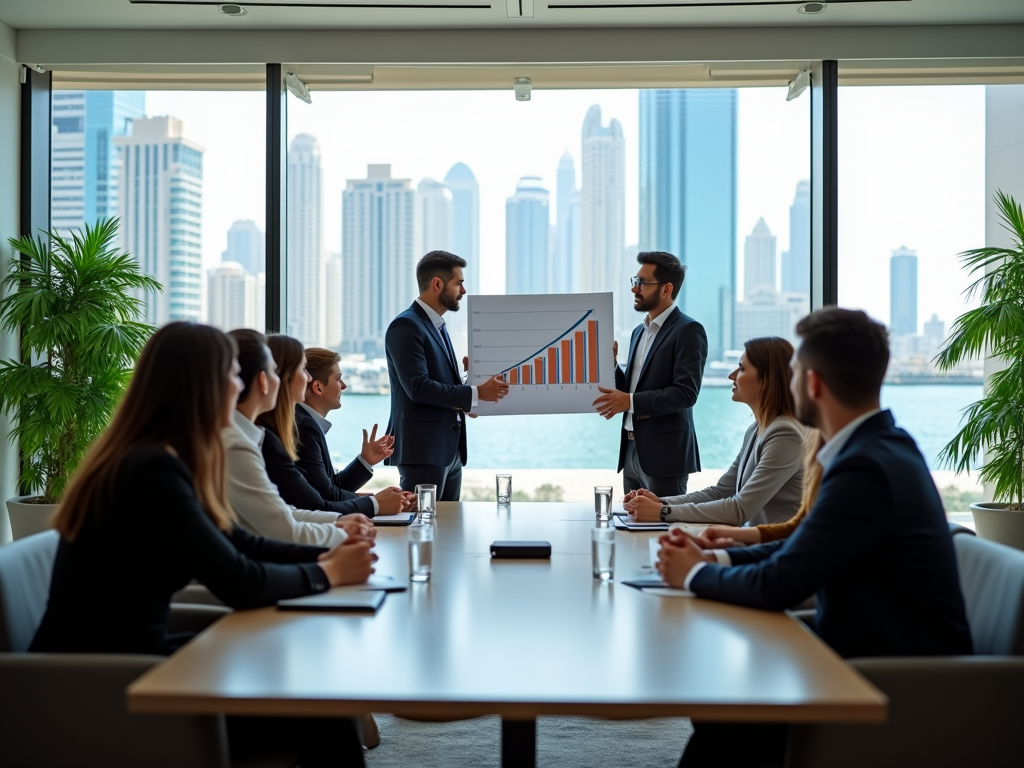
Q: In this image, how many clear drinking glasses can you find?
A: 5